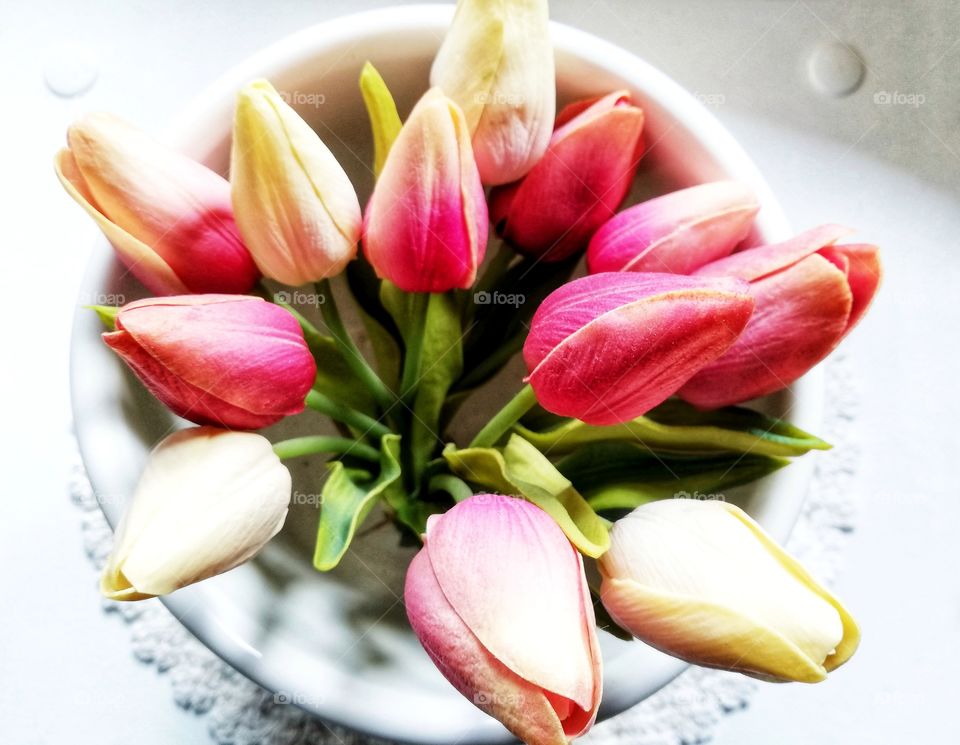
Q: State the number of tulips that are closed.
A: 12